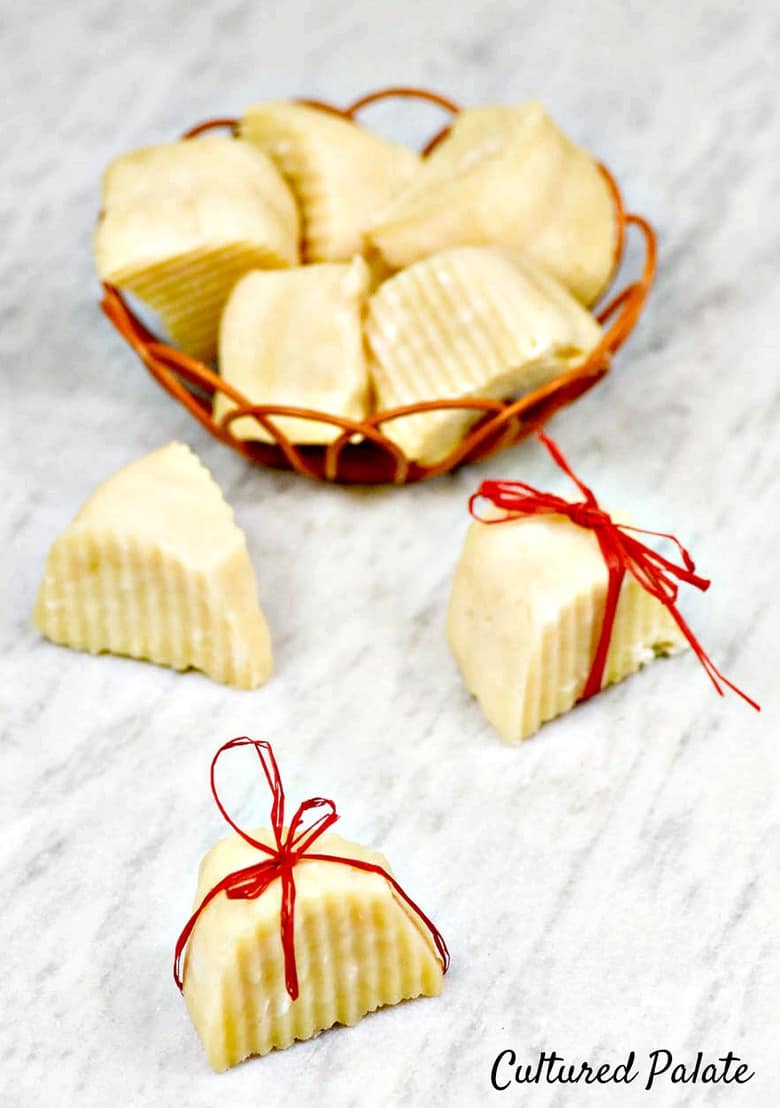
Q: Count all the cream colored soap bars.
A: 8